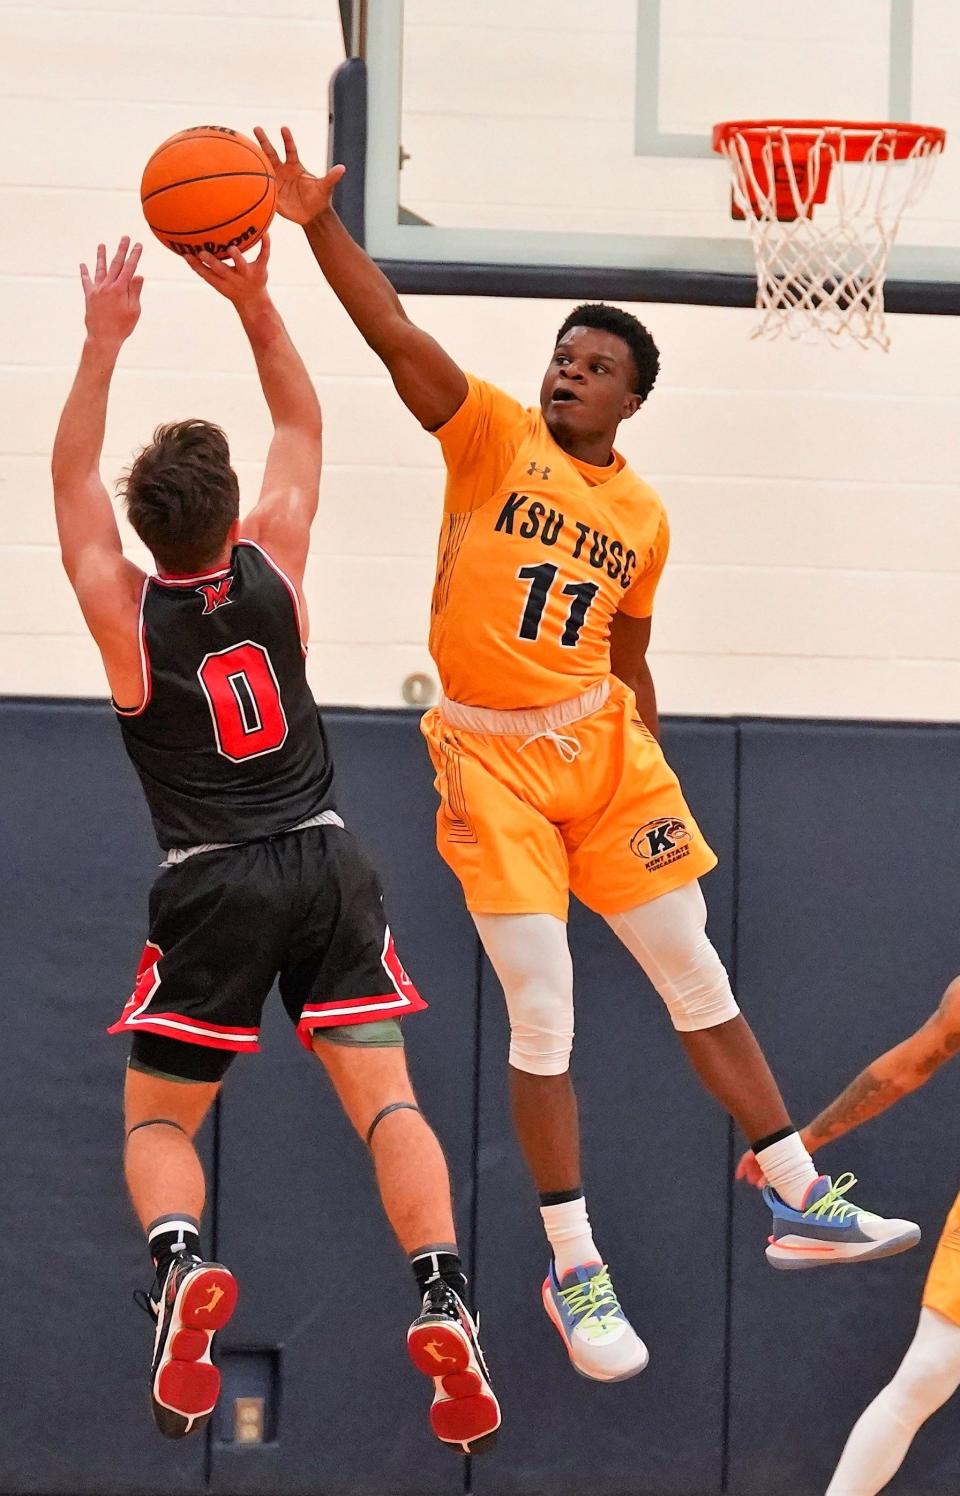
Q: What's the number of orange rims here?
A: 1